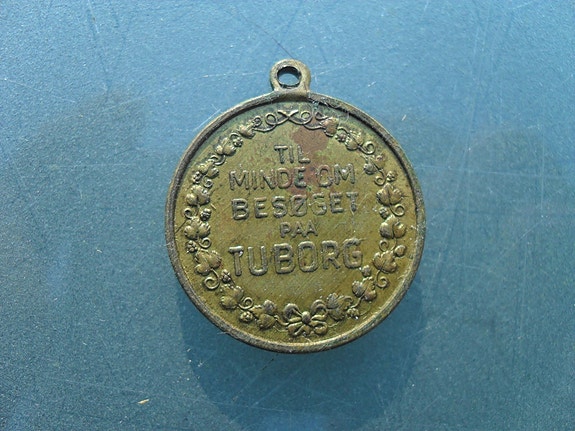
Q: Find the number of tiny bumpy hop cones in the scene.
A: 12